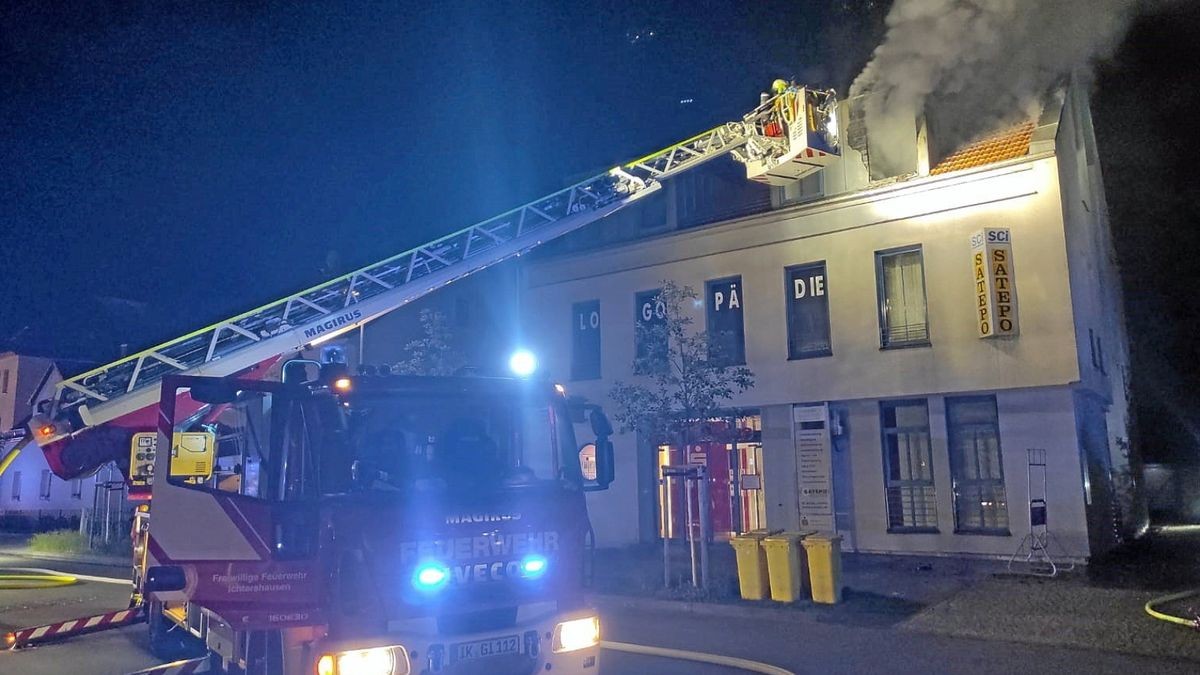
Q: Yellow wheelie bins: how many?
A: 3